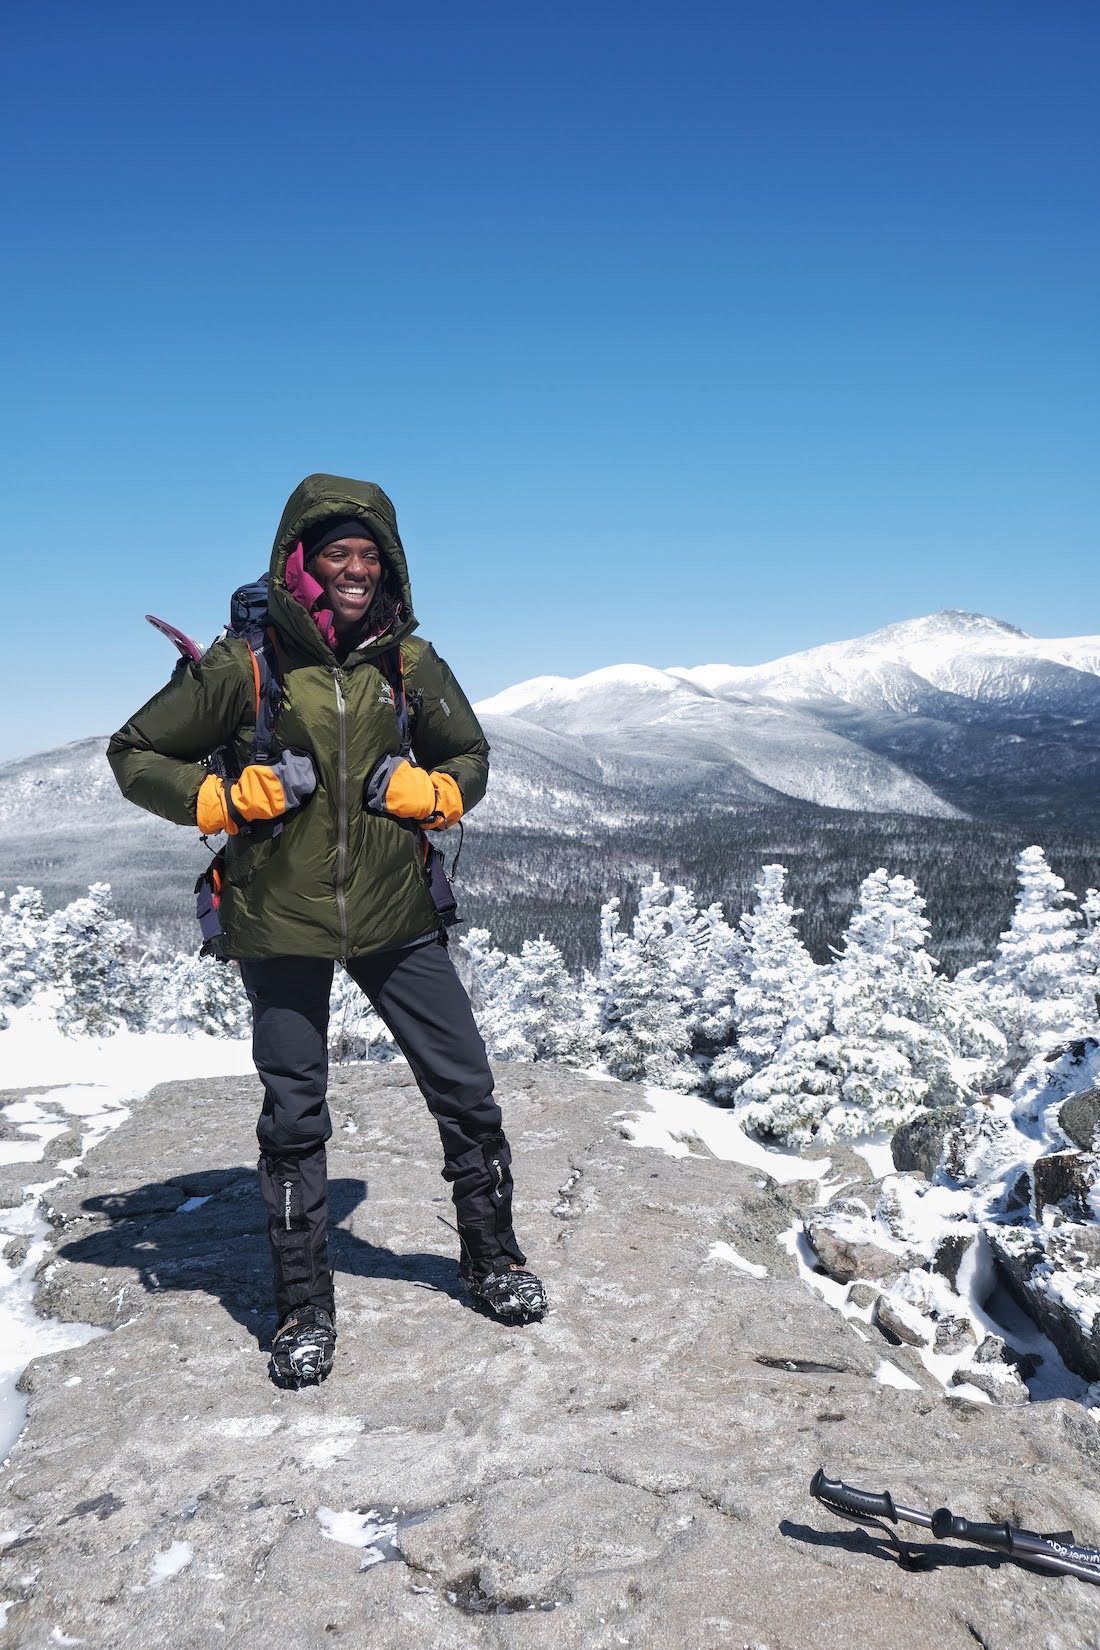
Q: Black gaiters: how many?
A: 2